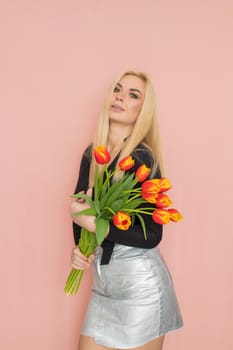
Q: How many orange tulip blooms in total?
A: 10